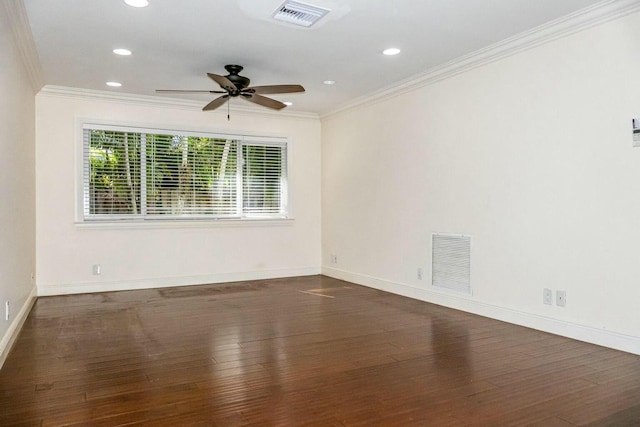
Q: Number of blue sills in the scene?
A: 0